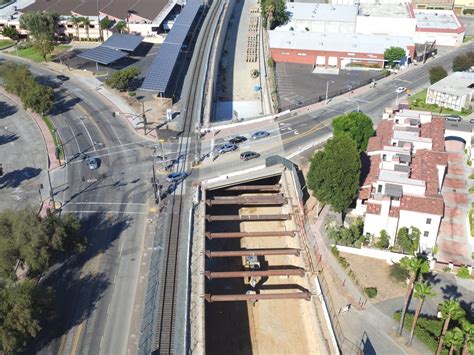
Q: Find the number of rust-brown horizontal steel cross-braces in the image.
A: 7